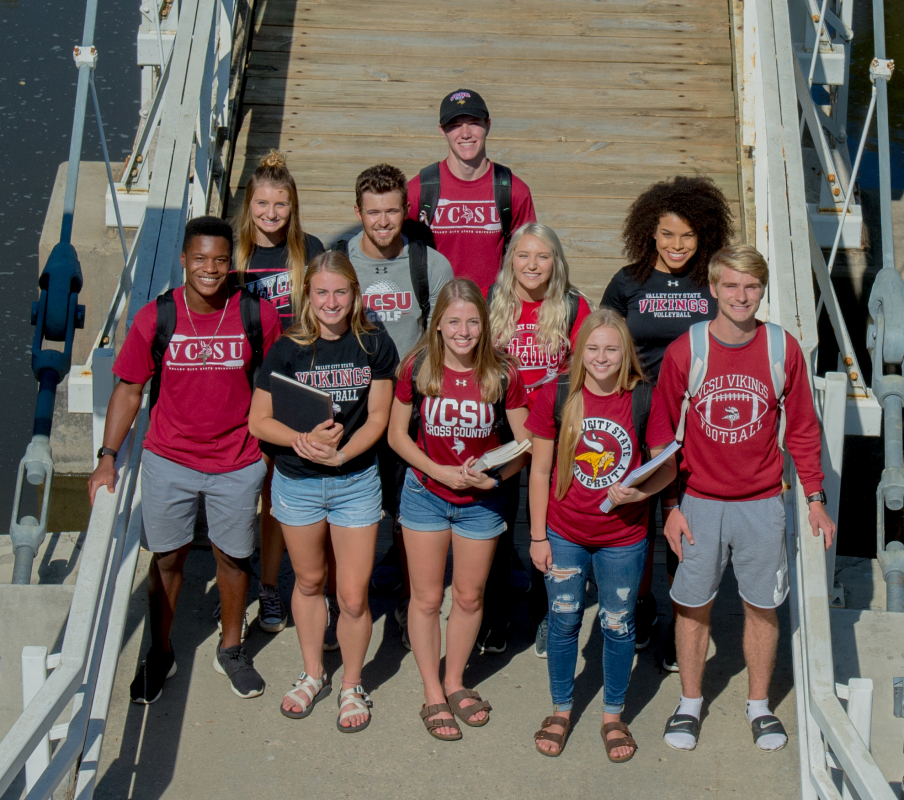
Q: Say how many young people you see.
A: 10